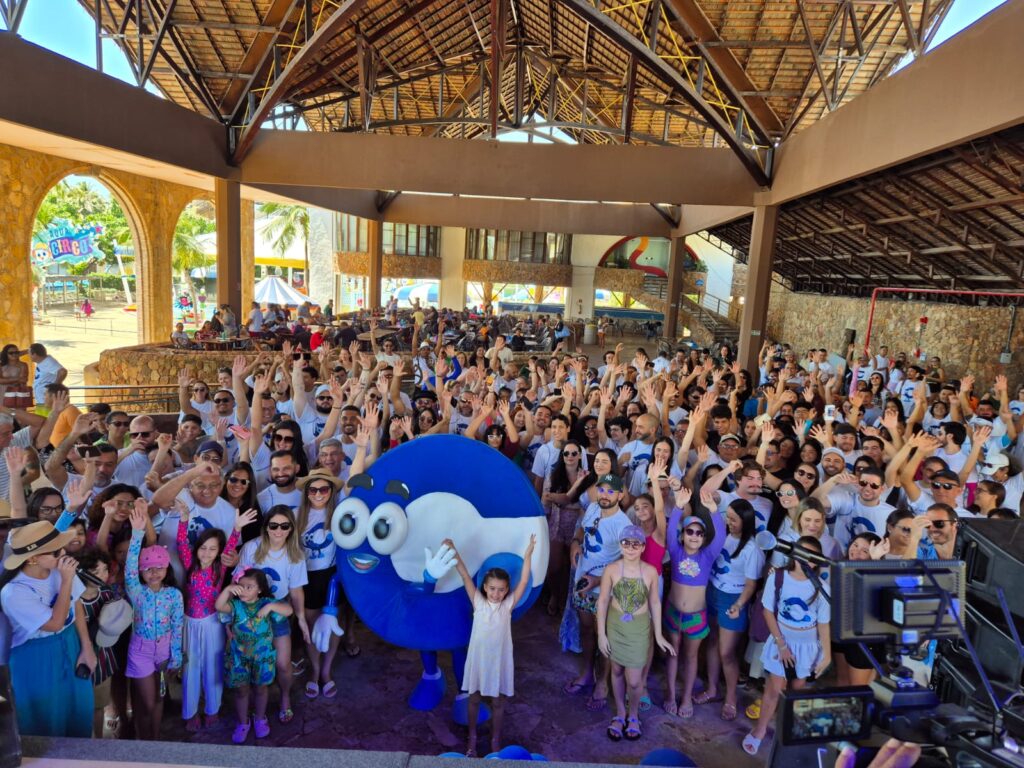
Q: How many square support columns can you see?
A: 4